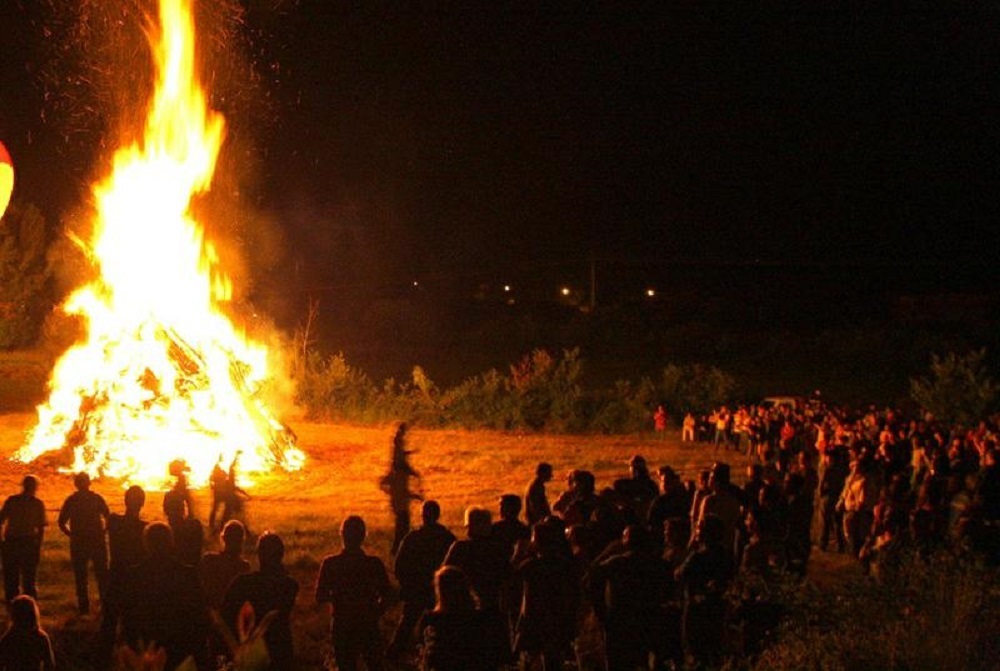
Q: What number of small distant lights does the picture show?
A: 4